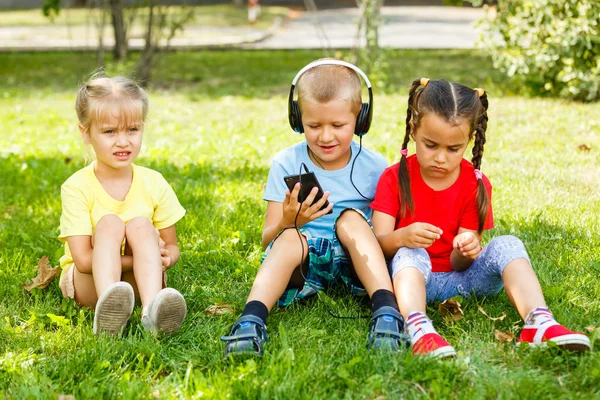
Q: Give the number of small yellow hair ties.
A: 2